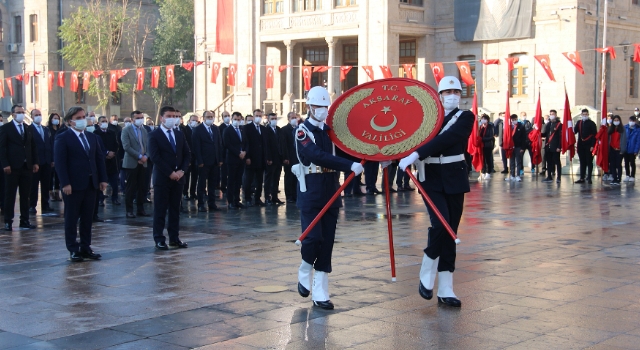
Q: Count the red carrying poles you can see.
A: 3